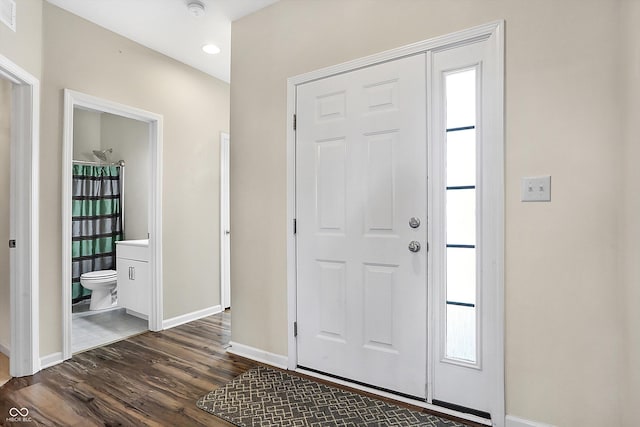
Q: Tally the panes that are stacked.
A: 5